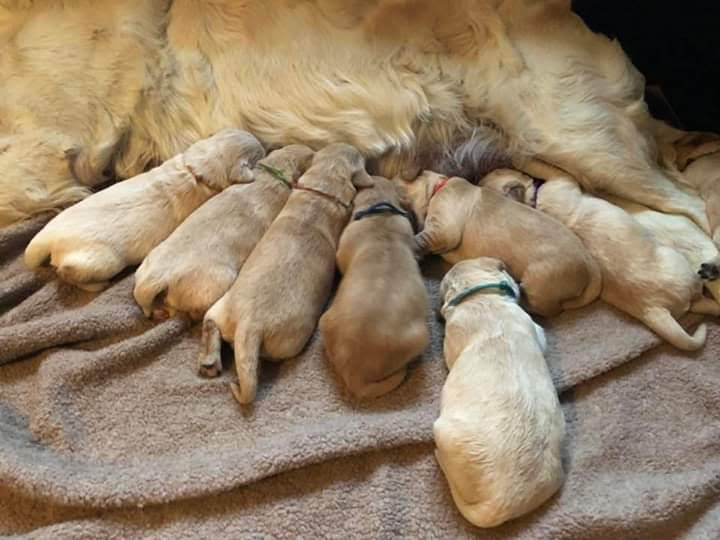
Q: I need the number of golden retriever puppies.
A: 7